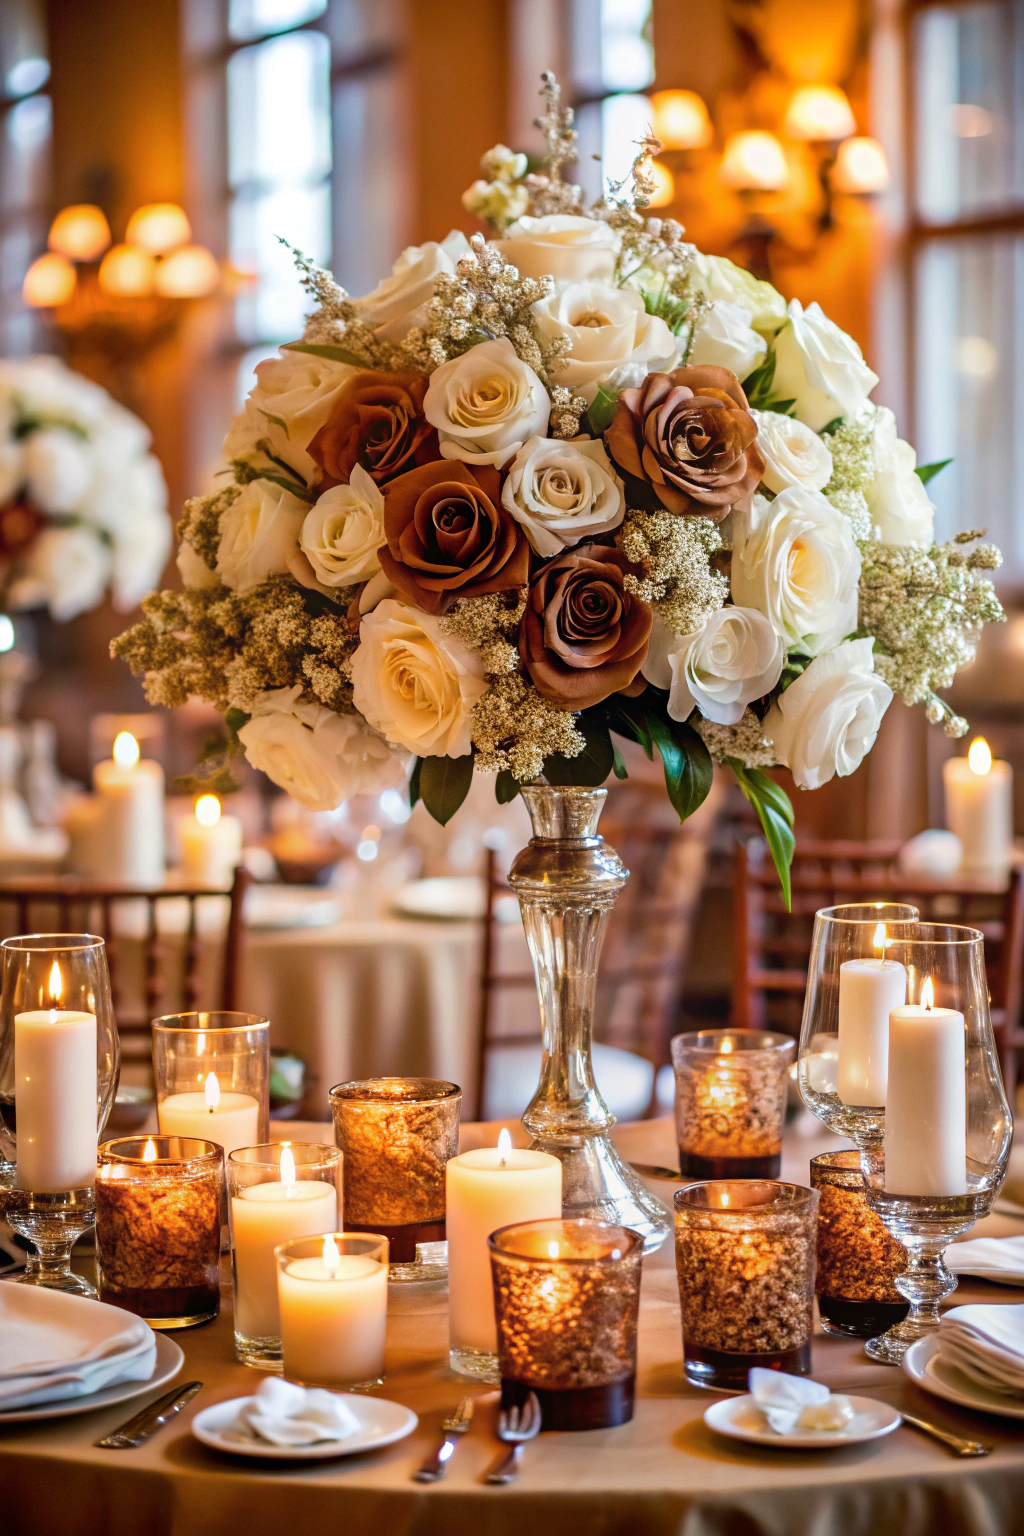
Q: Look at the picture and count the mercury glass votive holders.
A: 6